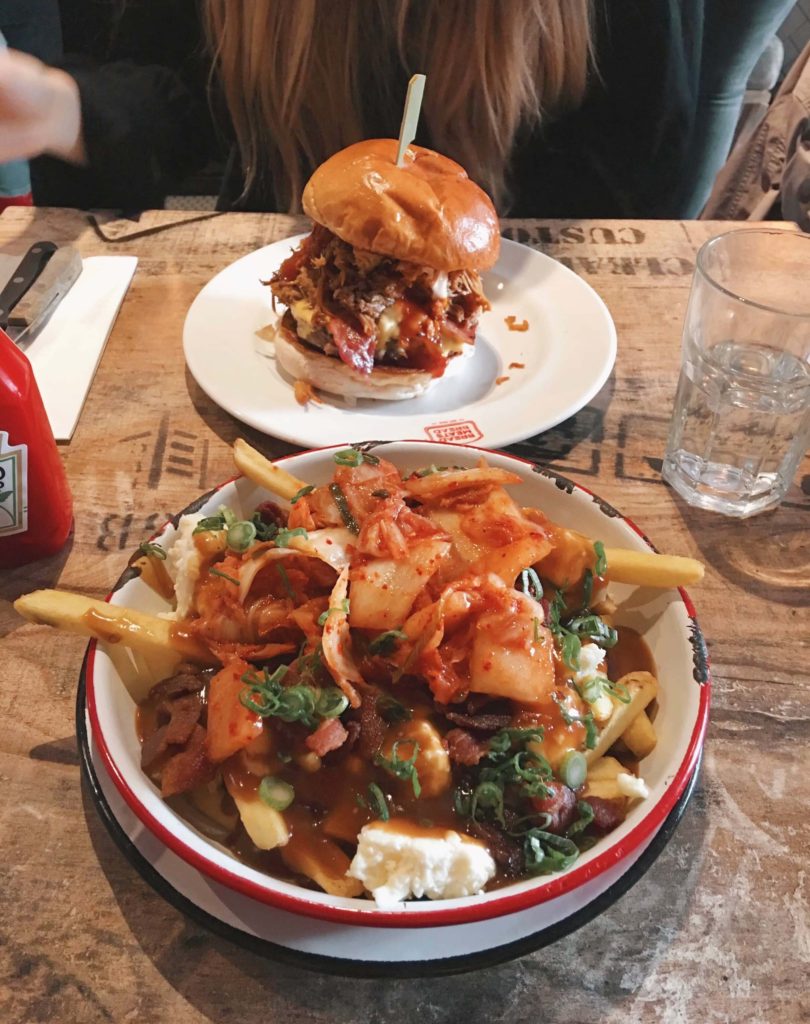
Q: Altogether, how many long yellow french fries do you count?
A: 3